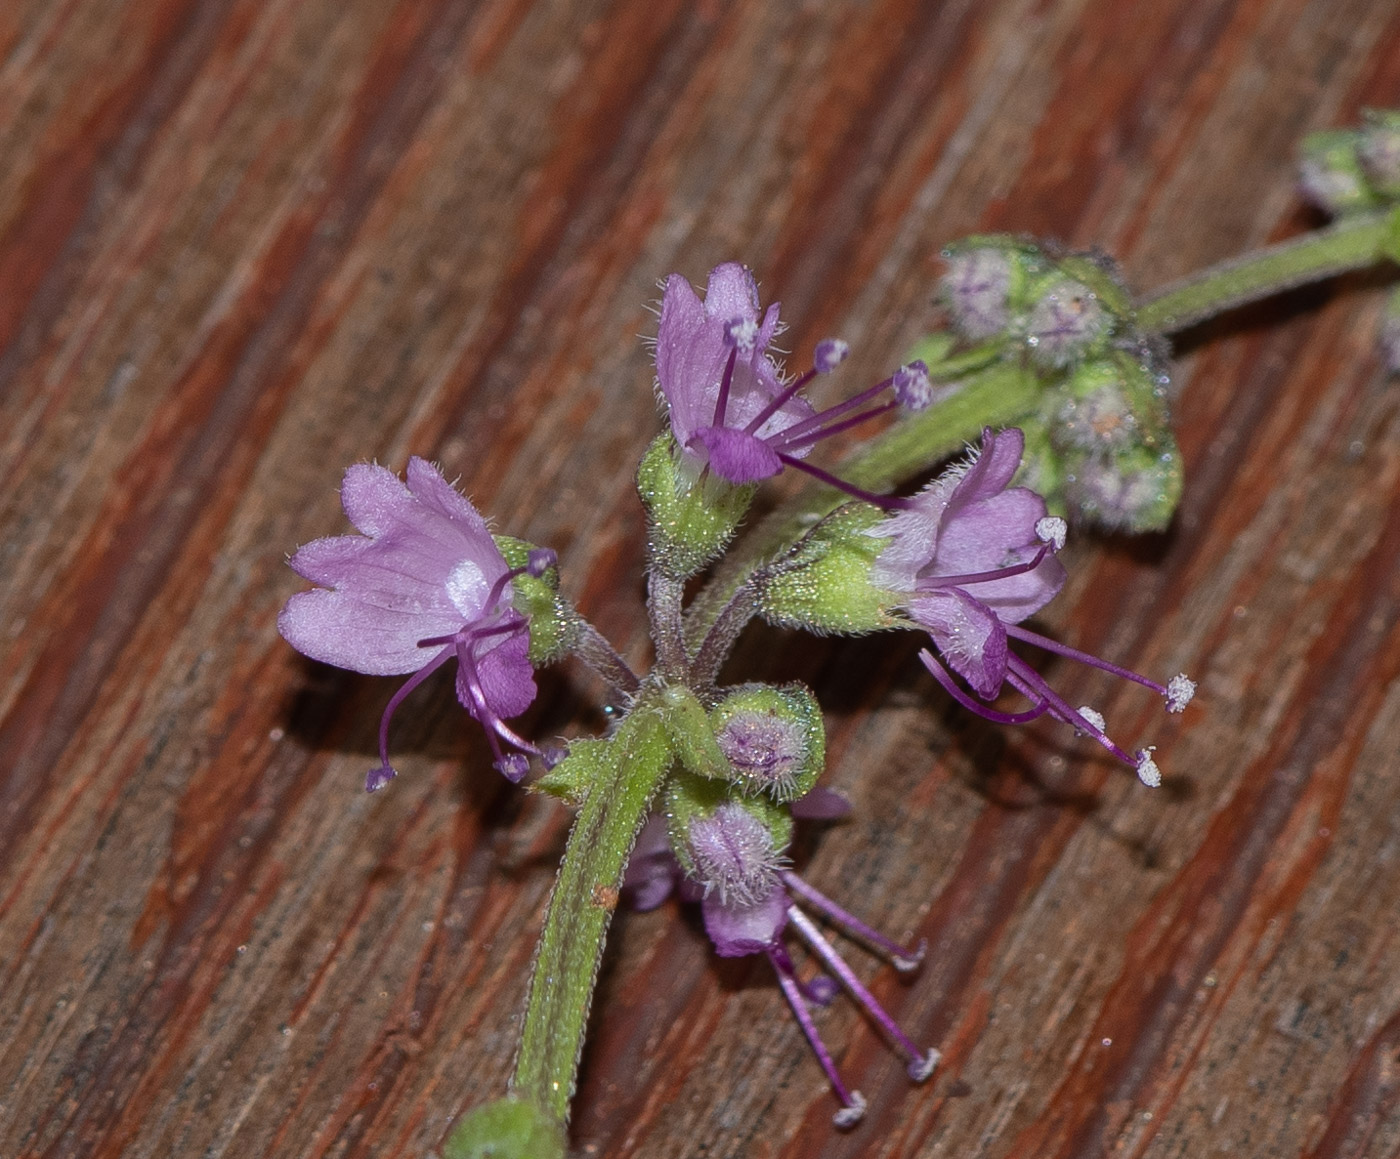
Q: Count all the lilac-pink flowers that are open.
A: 4